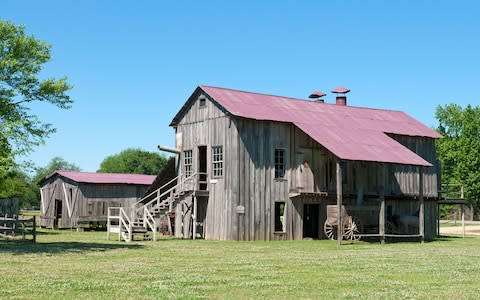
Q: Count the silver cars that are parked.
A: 0